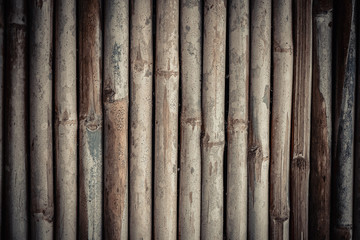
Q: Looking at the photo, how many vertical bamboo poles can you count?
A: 15